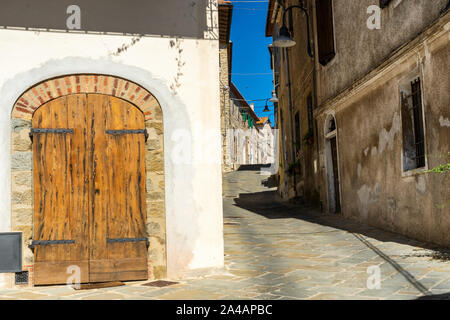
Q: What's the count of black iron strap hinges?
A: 4